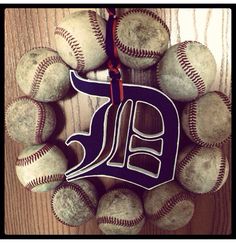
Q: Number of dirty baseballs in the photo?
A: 11